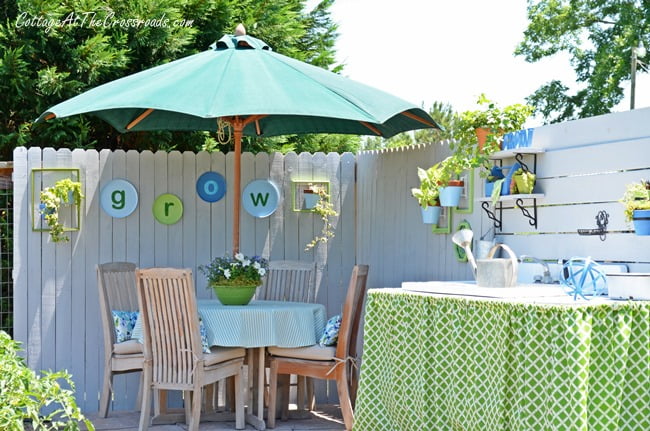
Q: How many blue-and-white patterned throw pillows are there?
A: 3